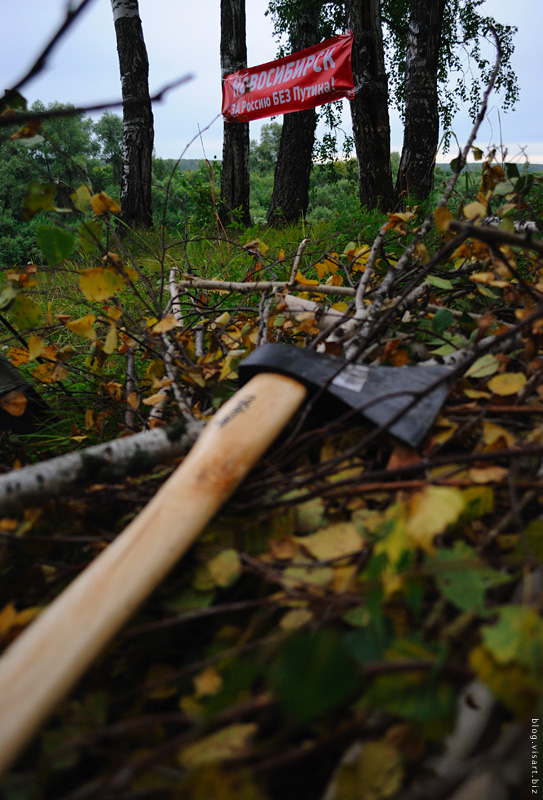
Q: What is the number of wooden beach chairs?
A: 0